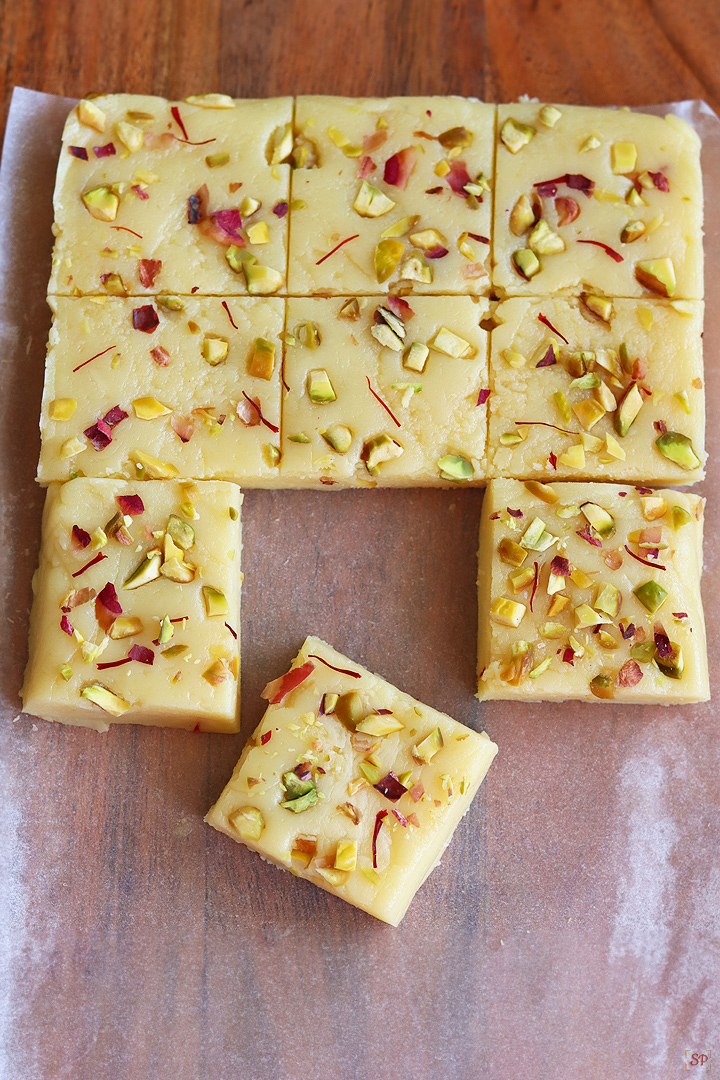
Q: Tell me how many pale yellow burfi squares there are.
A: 9